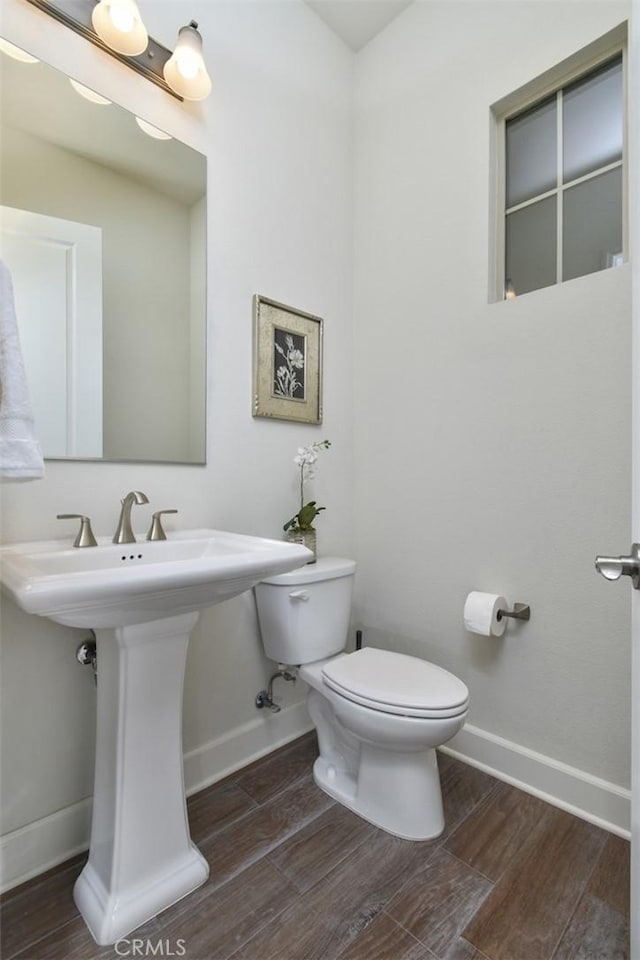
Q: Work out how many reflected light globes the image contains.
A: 3